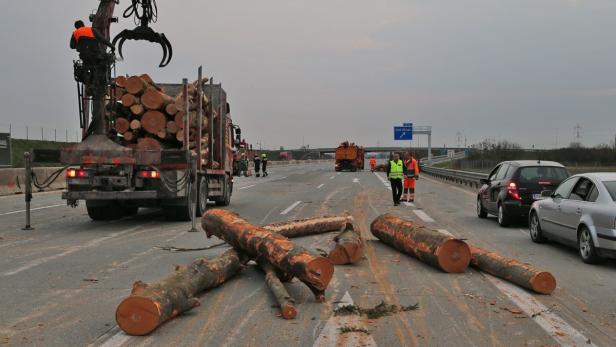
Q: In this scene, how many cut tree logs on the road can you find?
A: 7